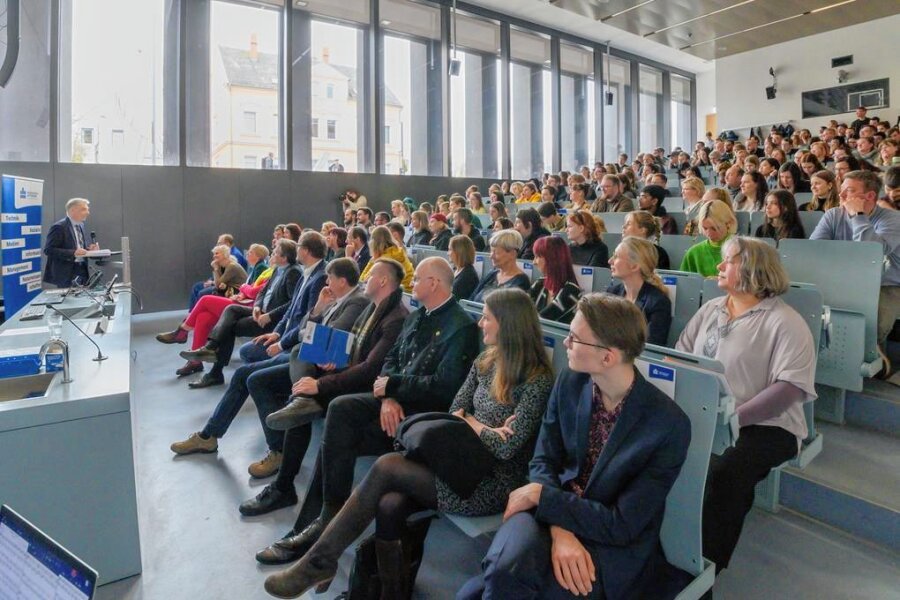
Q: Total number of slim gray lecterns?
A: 1